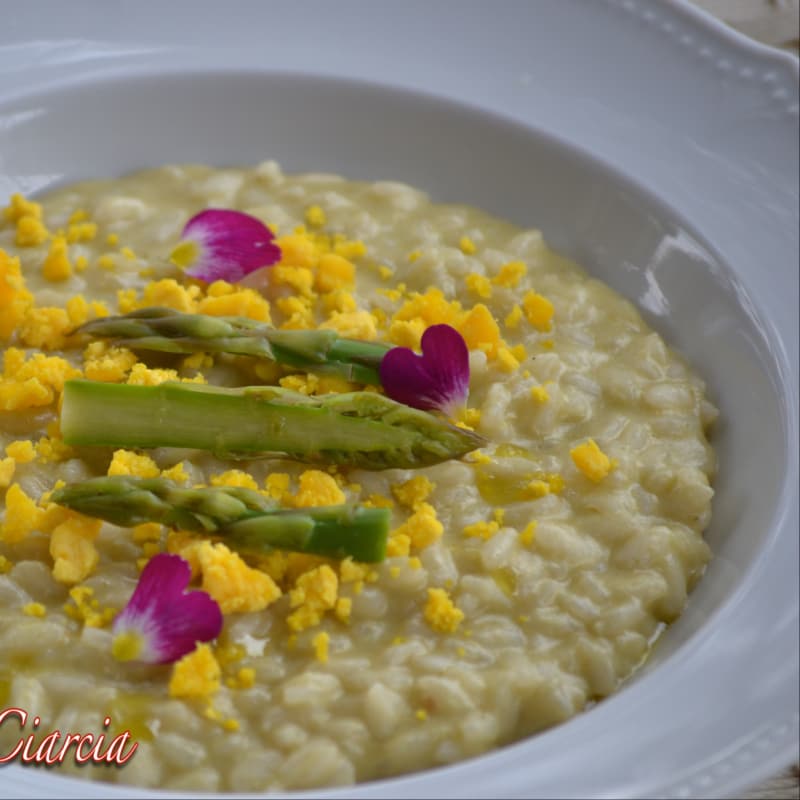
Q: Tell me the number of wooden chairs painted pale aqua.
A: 0